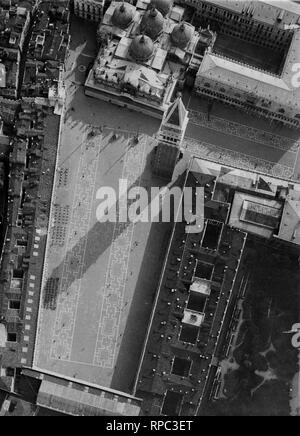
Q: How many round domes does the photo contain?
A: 5